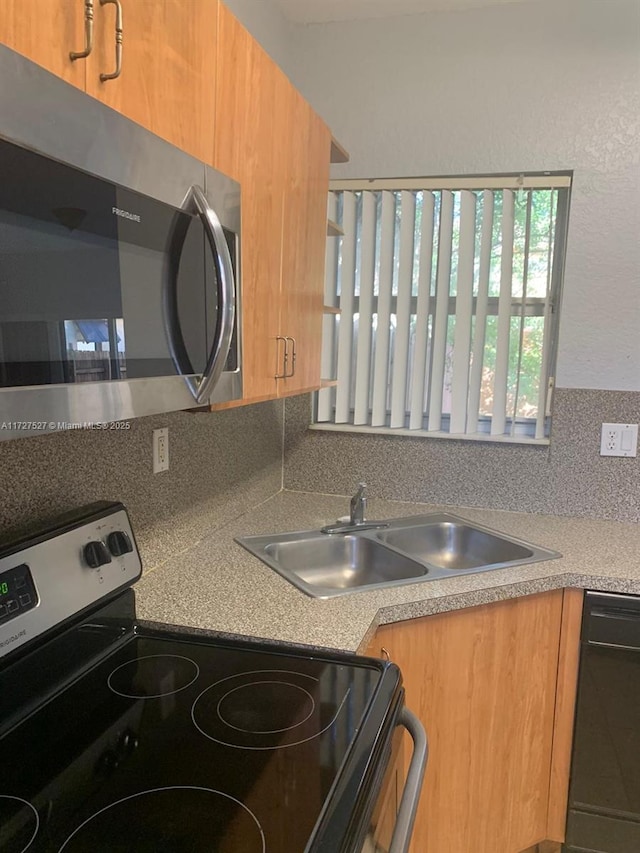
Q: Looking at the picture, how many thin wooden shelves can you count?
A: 4